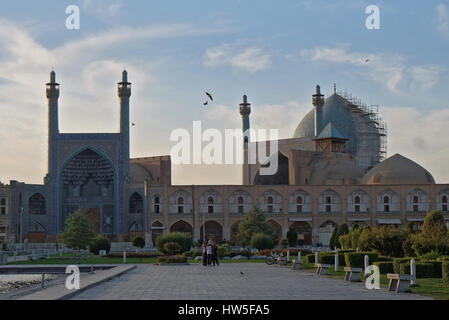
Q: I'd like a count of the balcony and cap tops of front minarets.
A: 2